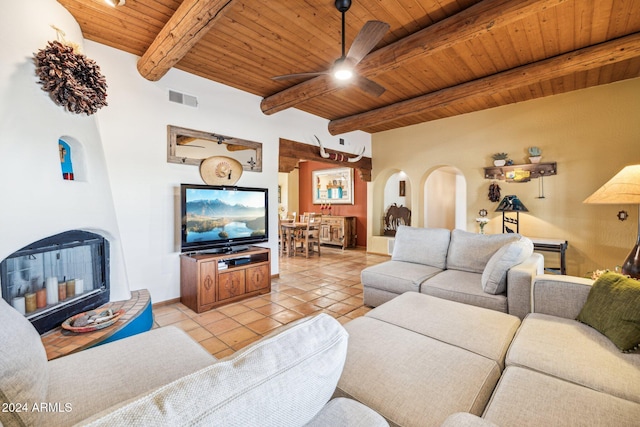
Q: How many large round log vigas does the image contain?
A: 3